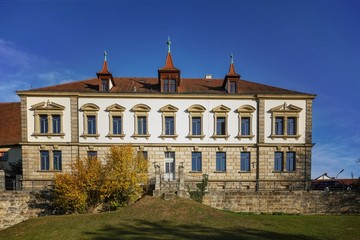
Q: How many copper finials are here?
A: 3